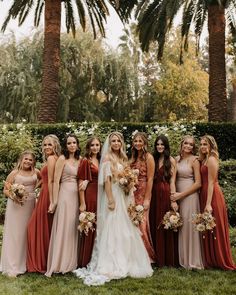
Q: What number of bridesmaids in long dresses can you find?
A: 8